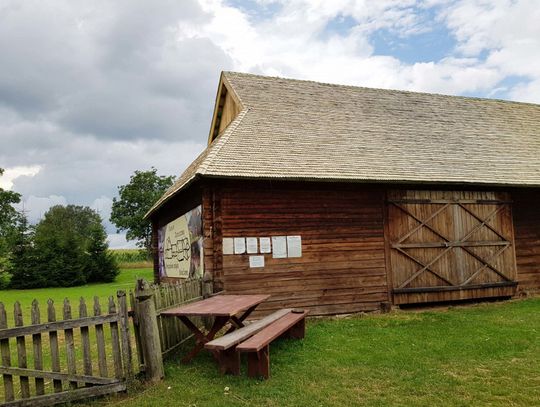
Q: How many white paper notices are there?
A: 7